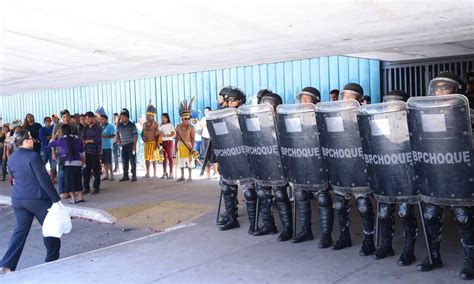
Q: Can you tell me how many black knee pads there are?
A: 12